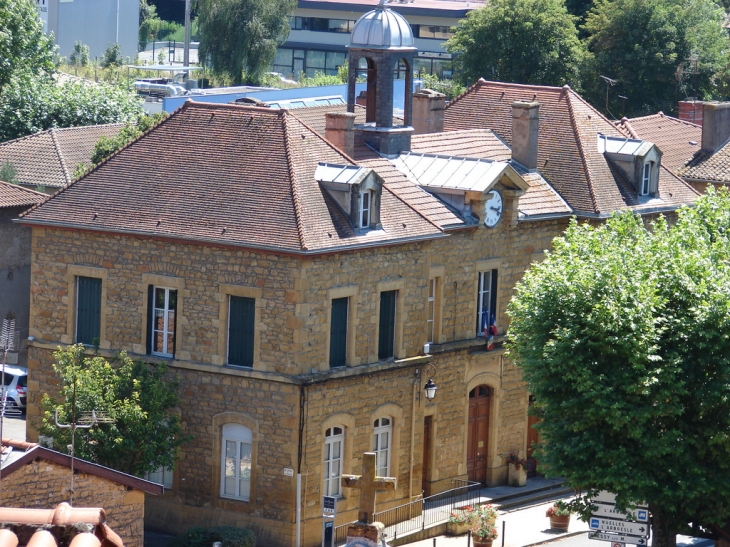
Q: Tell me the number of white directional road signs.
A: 4